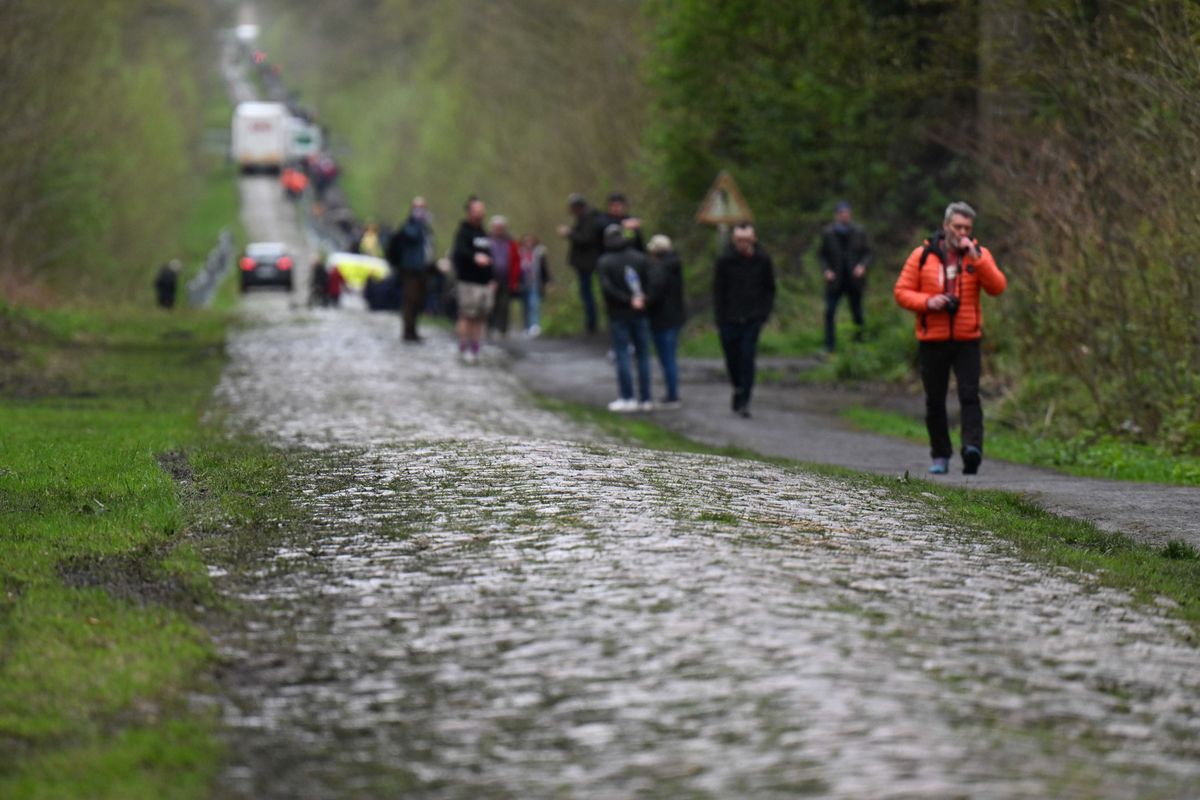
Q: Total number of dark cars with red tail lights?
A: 1